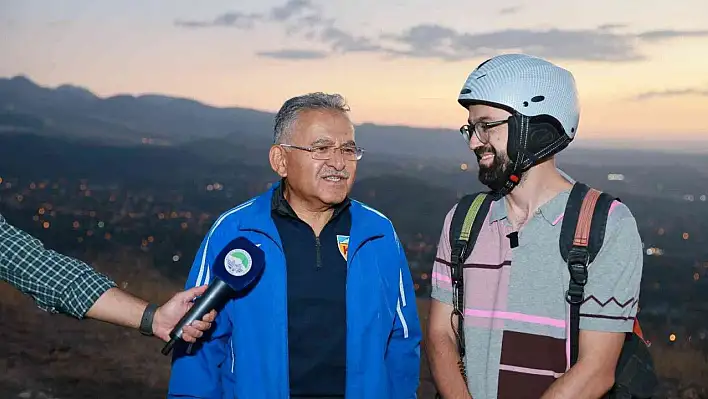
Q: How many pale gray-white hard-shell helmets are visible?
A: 1